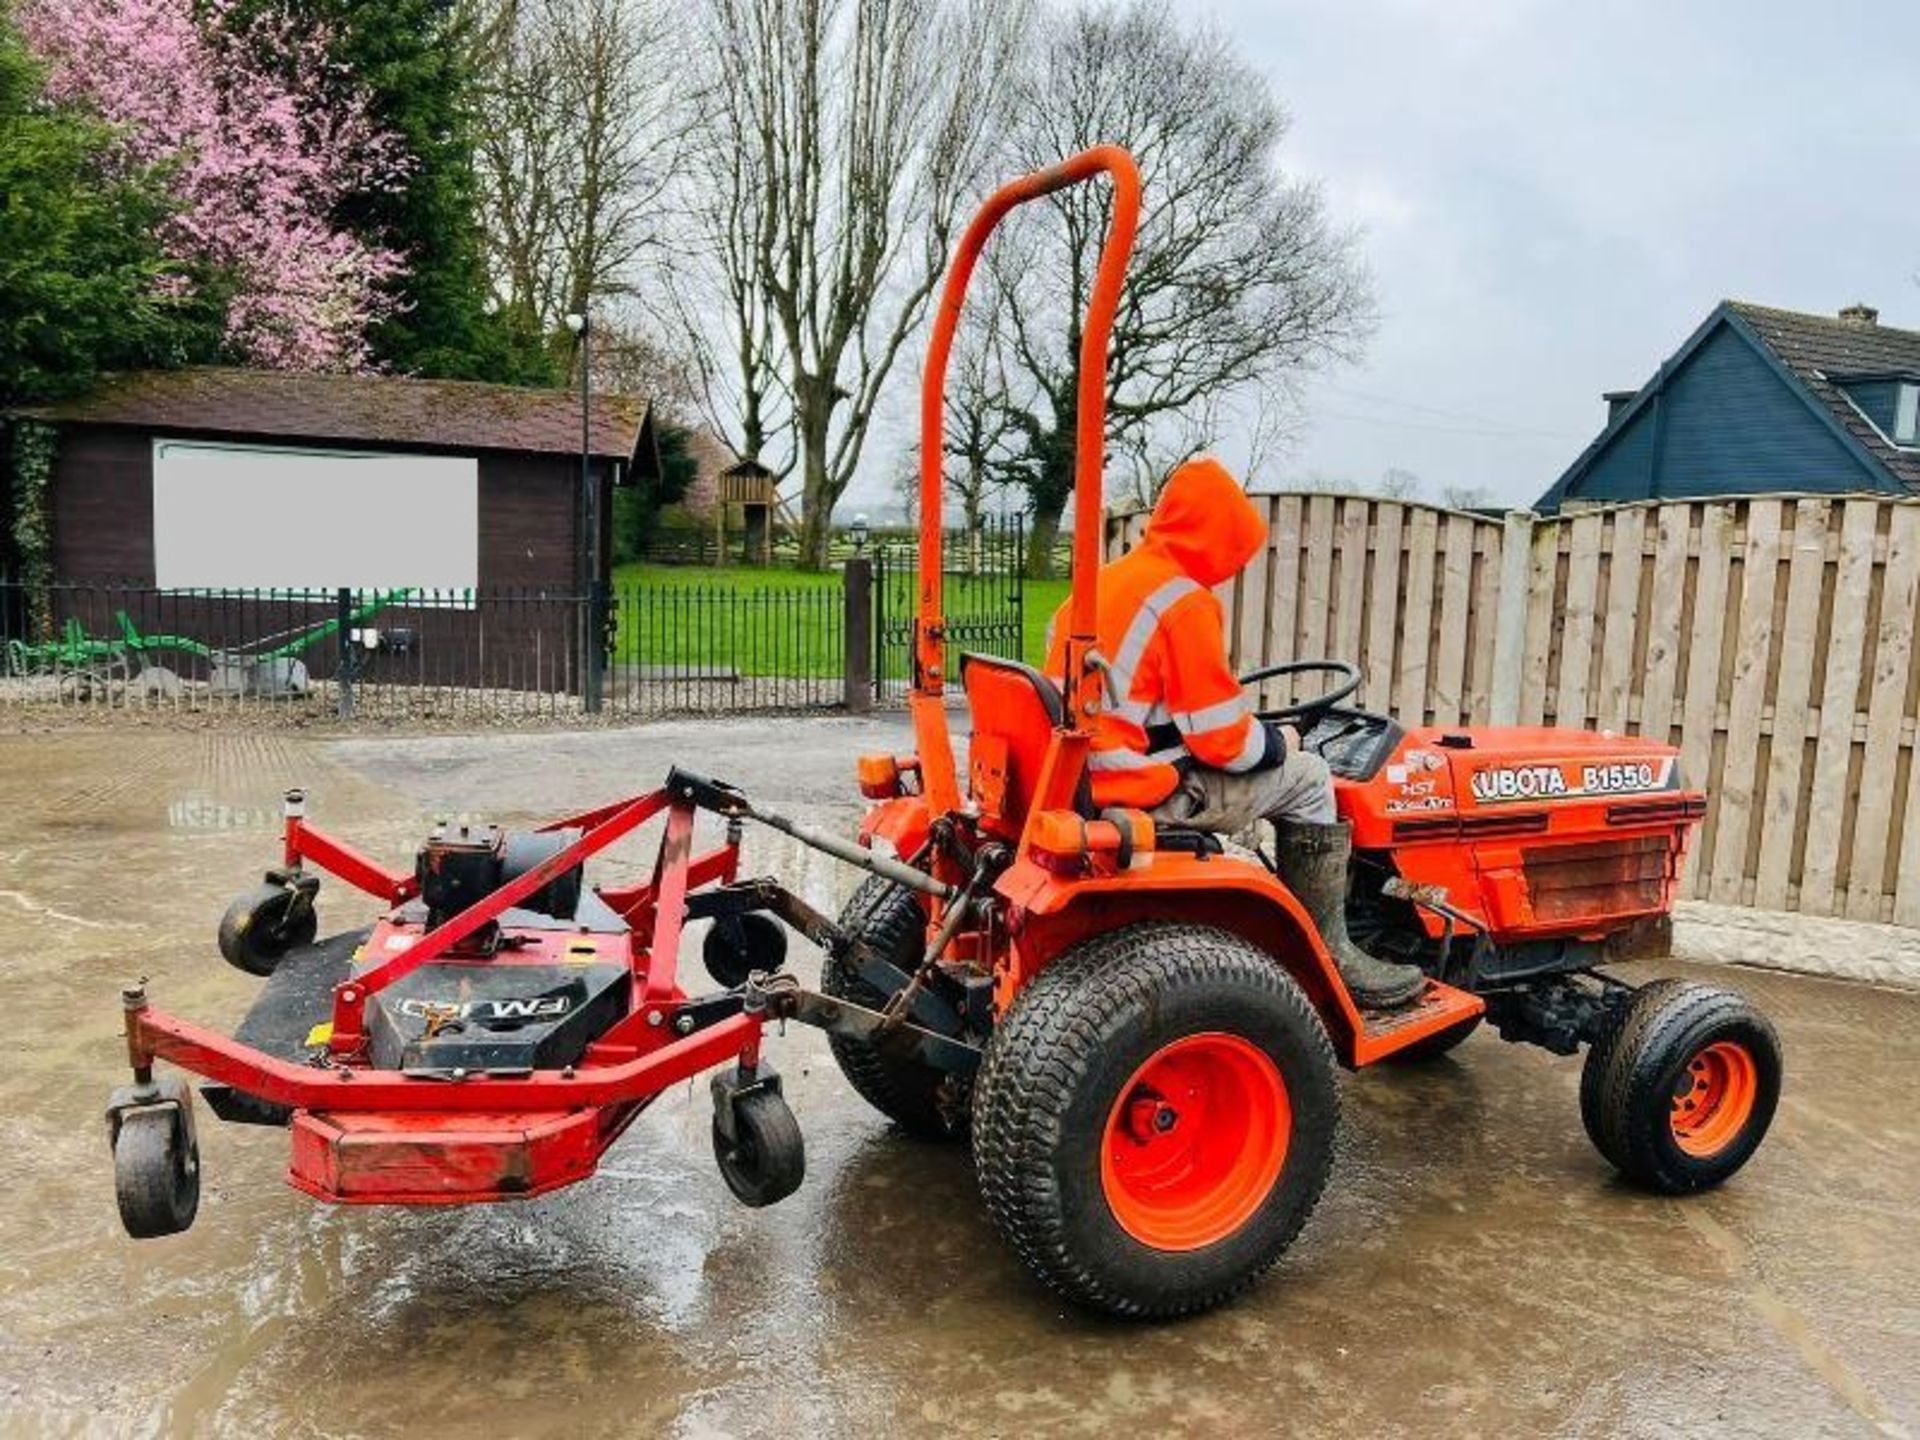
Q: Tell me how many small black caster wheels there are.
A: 4